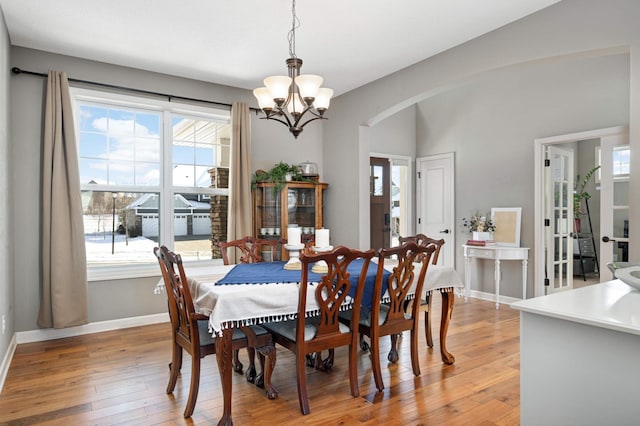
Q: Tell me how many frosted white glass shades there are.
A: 5